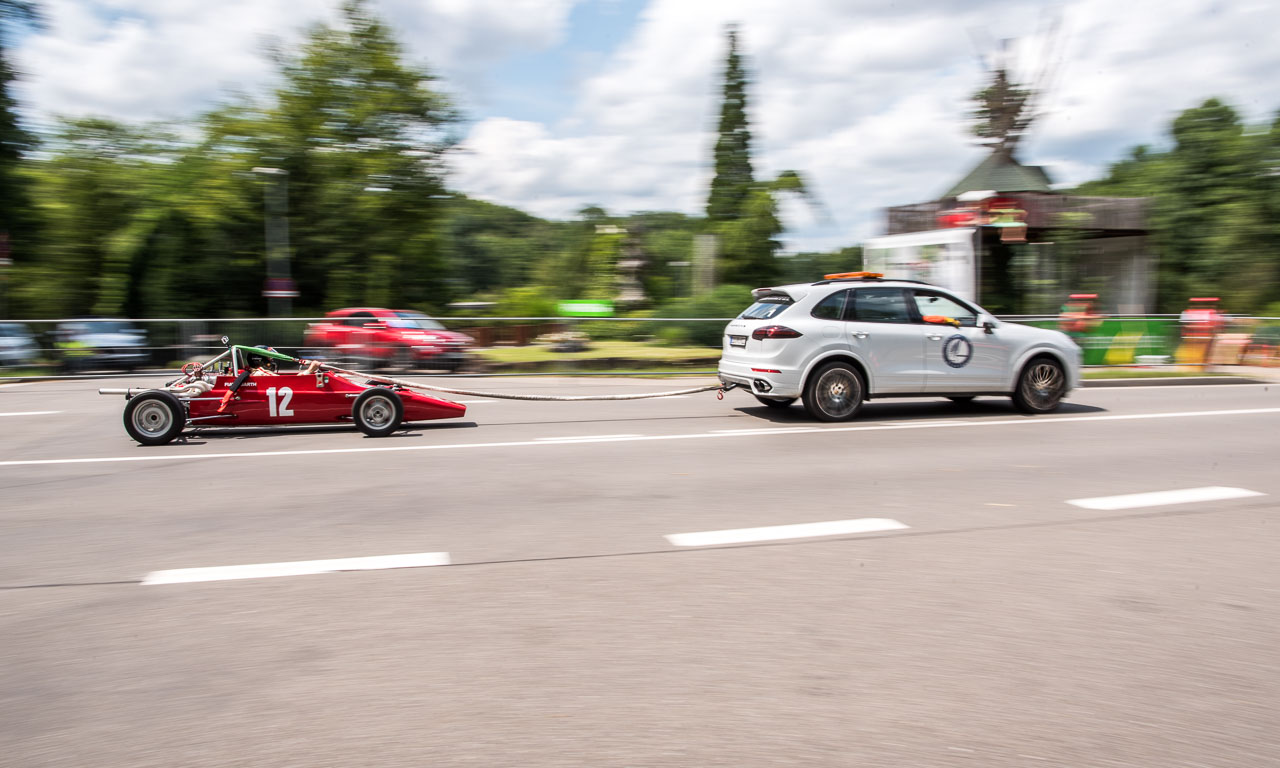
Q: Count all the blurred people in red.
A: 2